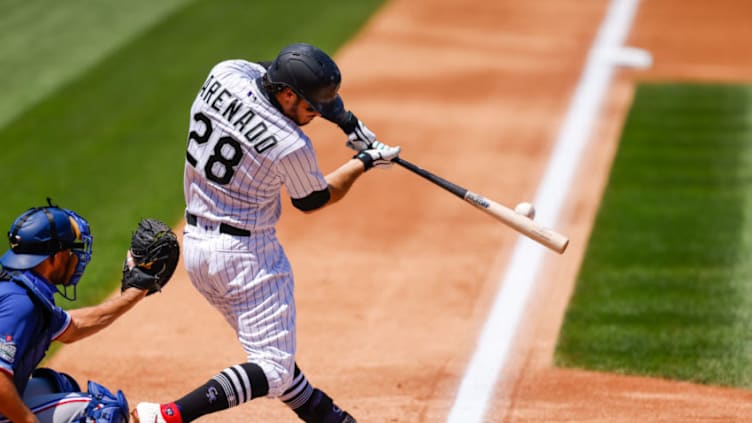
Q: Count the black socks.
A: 2